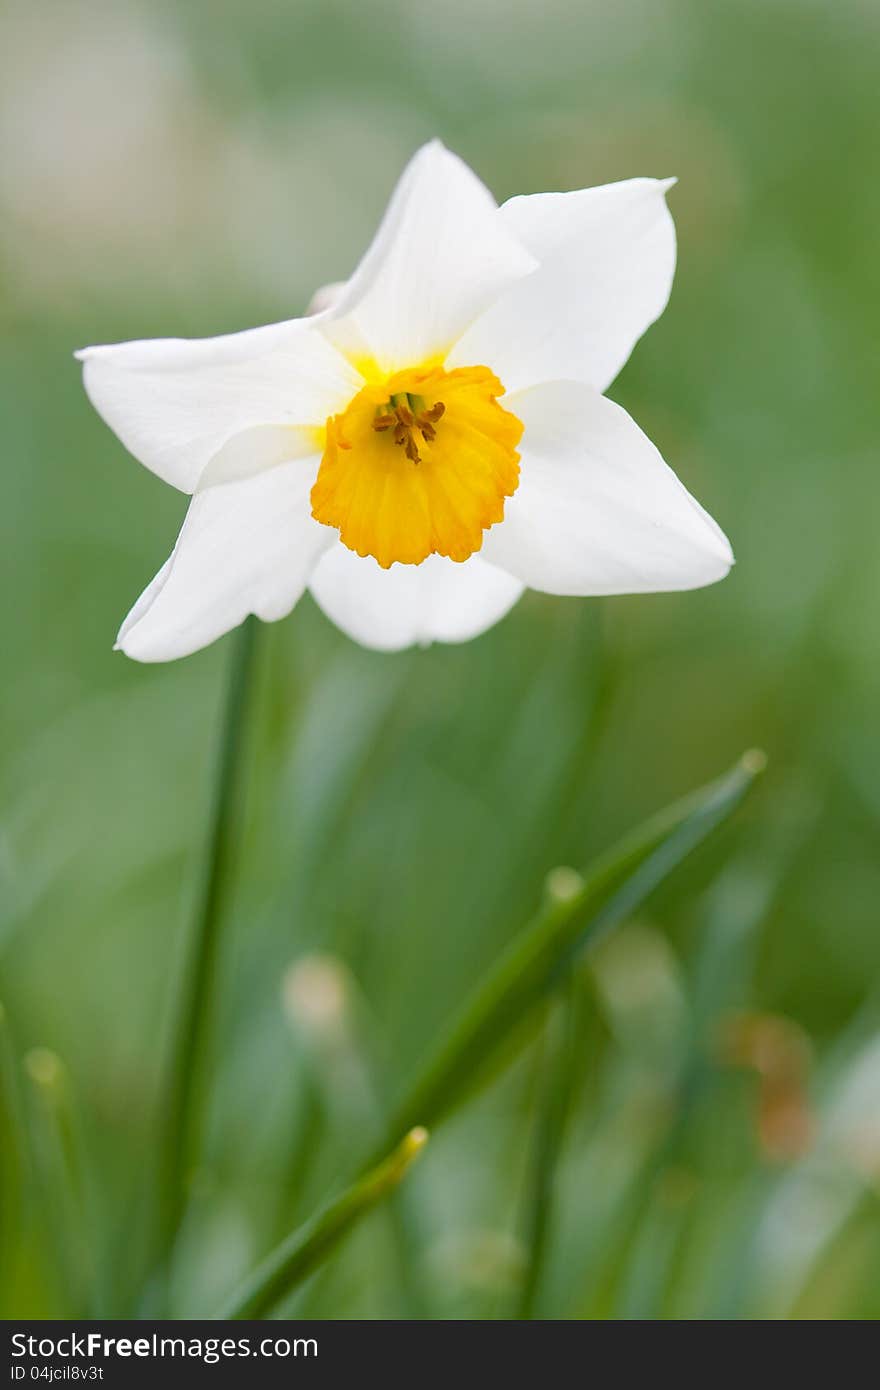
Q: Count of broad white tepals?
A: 6